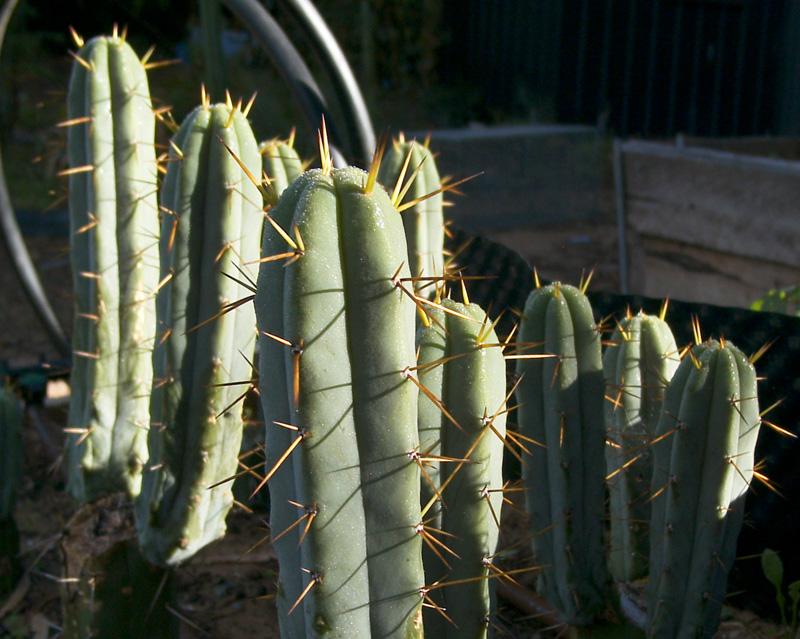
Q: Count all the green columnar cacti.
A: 9